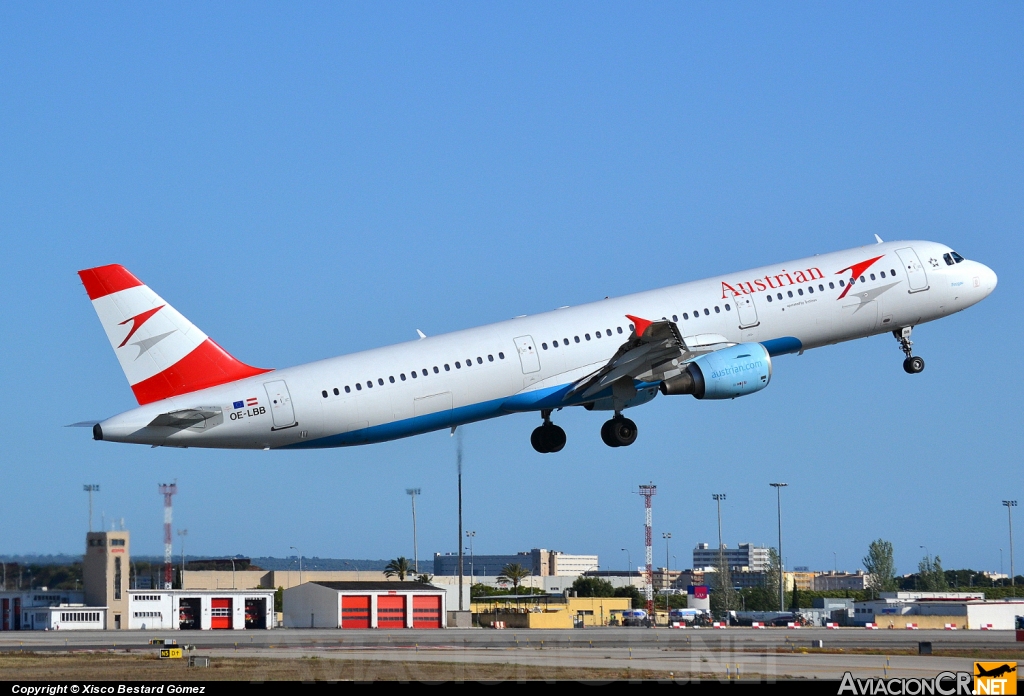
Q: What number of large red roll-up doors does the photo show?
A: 4